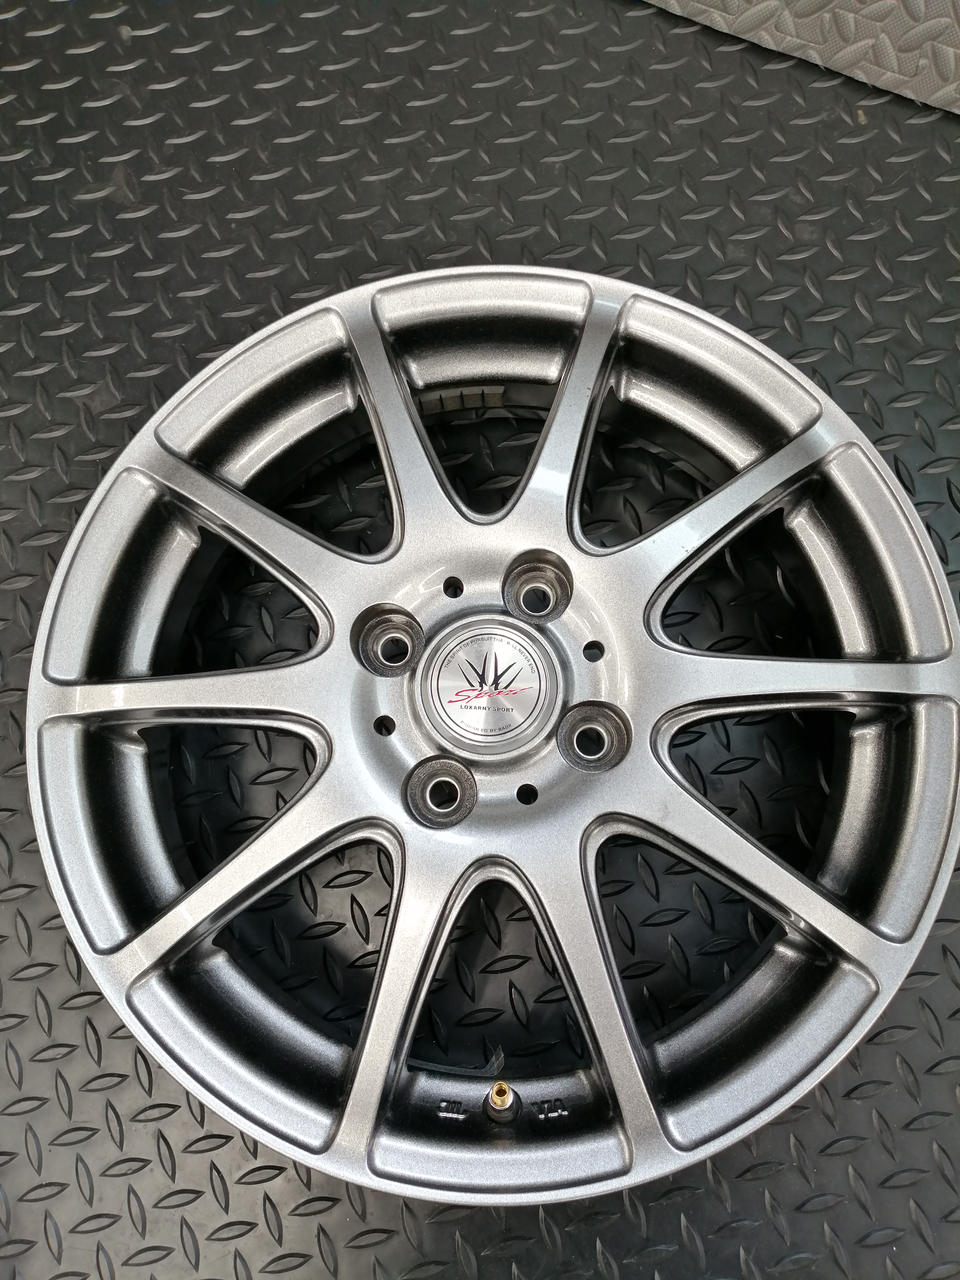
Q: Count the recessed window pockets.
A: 10